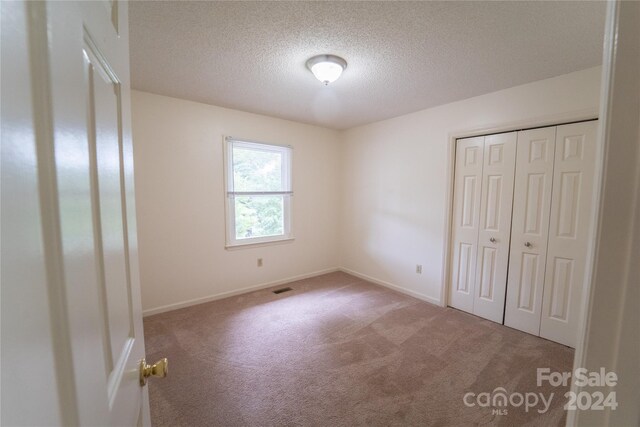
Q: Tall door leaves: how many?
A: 5